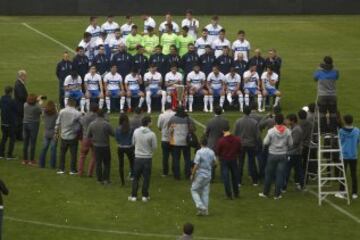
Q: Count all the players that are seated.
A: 11